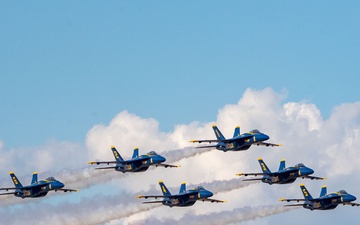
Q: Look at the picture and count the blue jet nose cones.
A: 6